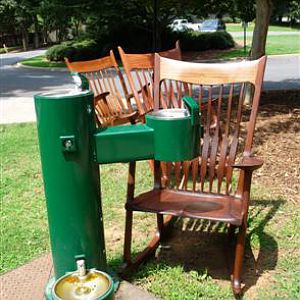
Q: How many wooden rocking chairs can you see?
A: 3